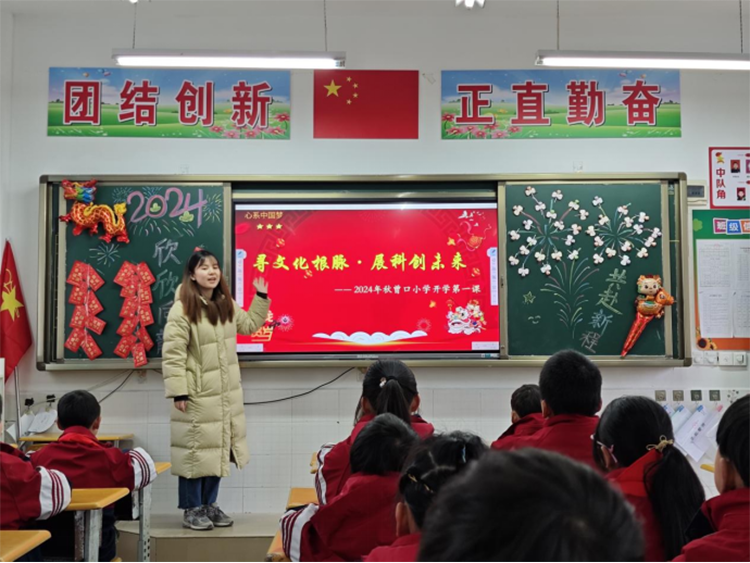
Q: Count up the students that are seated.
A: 10